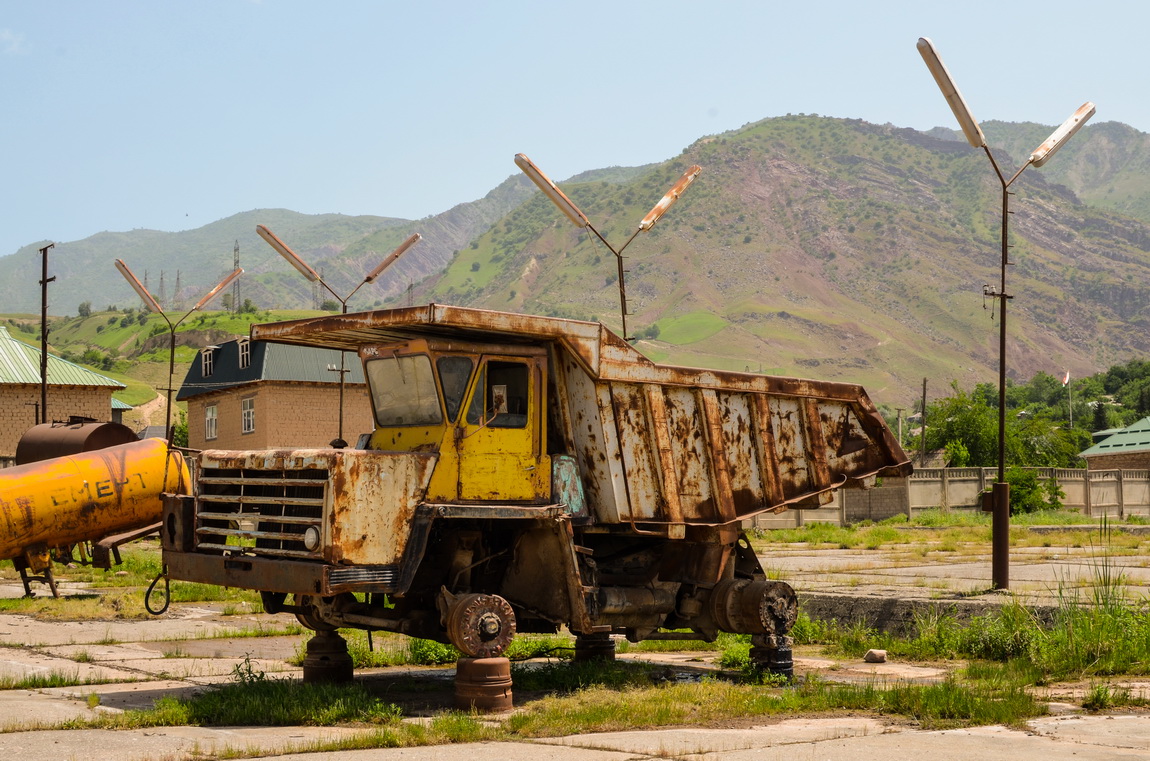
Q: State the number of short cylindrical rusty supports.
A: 4